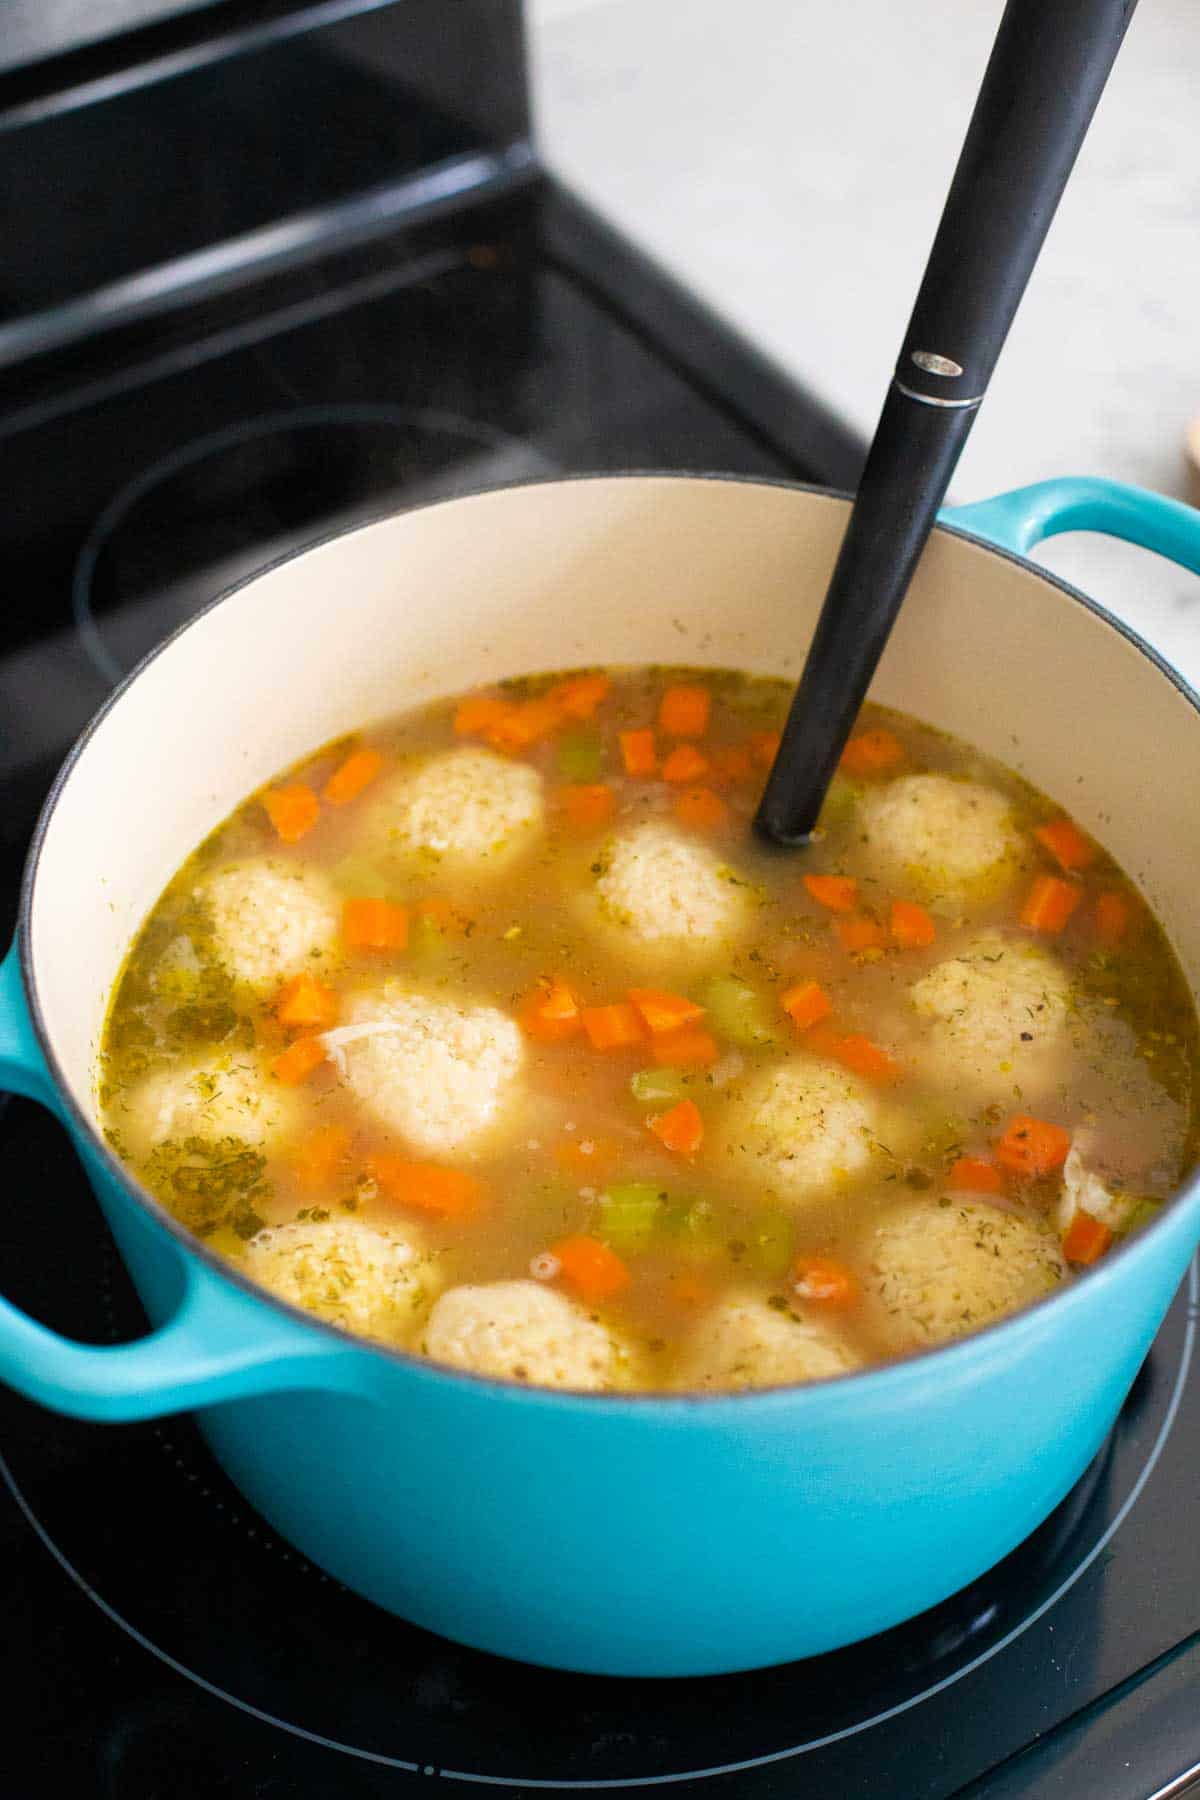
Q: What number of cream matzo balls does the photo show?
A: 12